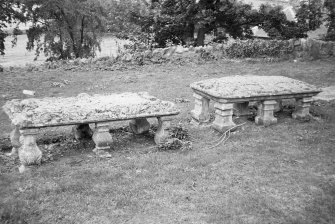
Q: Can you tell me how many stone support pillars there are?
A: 12